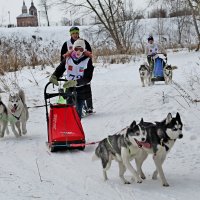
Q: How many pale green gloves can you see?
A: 2